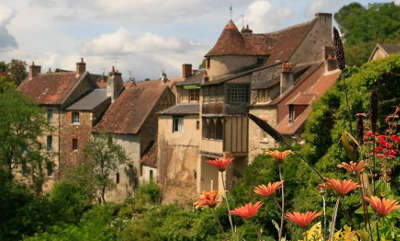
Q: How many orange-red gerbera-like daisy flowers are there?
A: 9